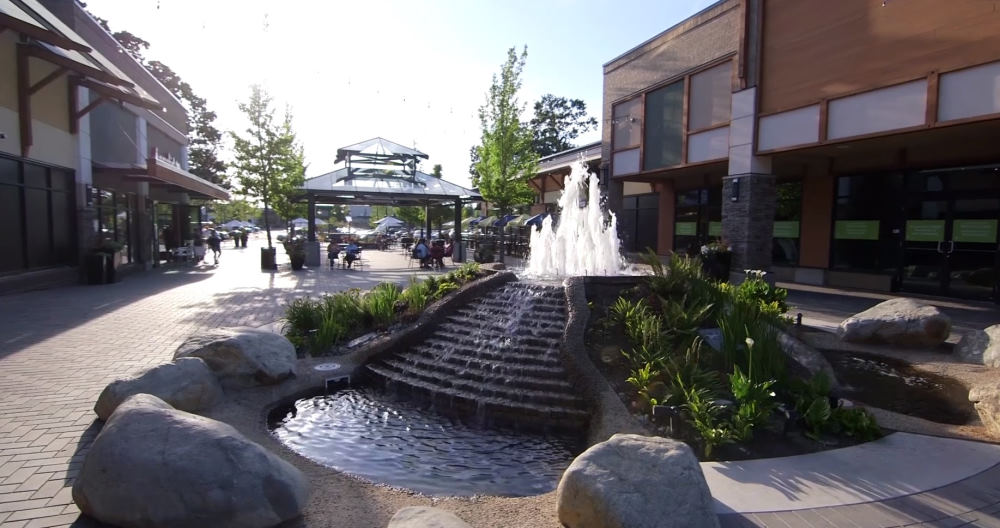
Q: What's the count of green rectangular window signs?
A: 6